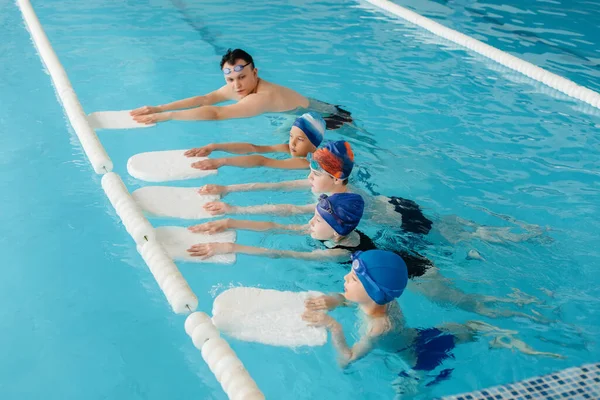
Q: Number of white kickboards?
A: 5